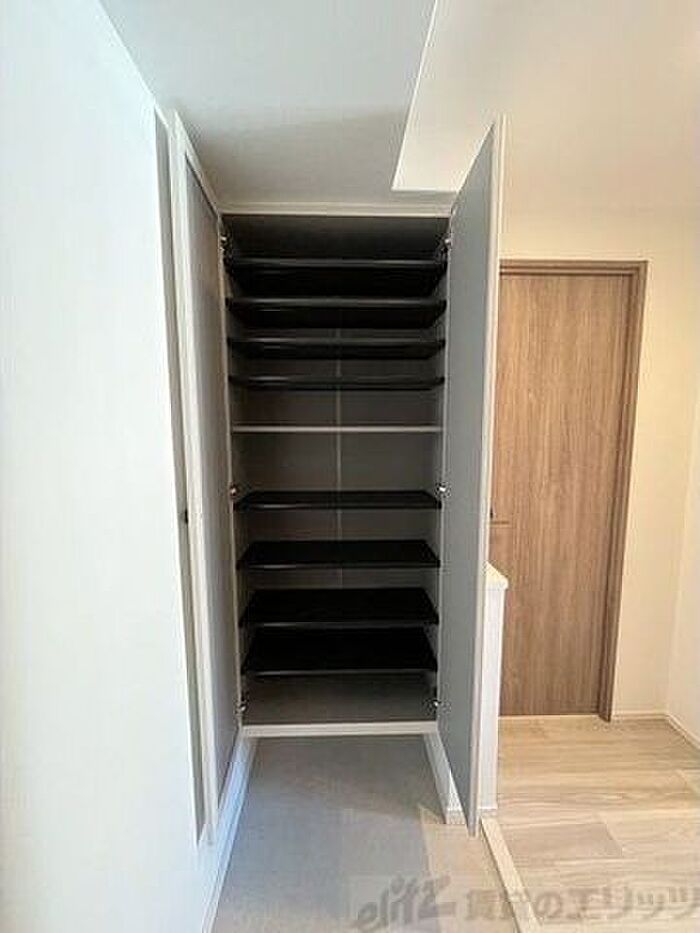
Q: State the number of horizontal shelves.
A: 9